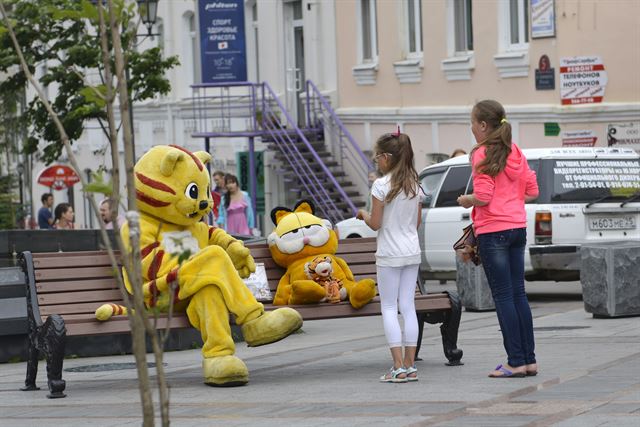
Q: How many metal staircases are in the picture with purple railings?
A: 1